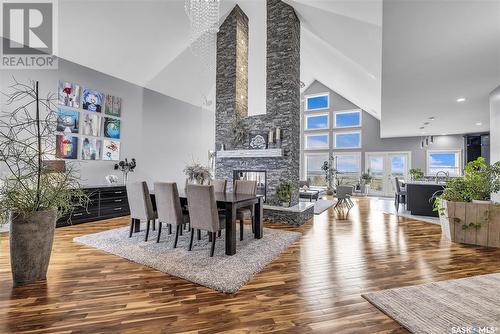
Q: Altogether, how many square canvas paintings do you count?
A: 9